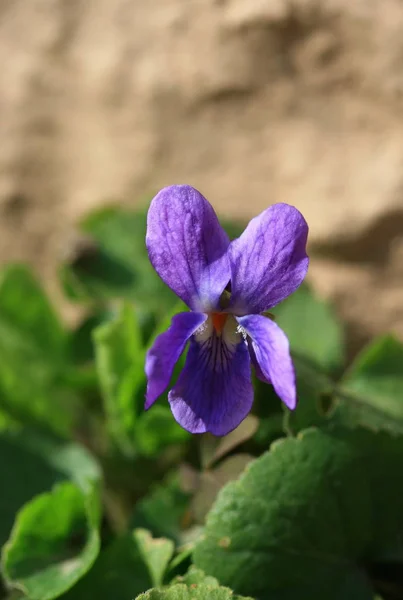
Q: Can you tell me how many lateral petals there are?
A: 2